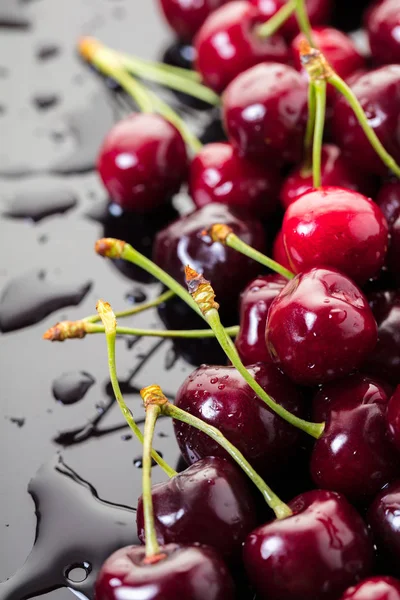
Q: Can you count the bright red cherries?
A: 1